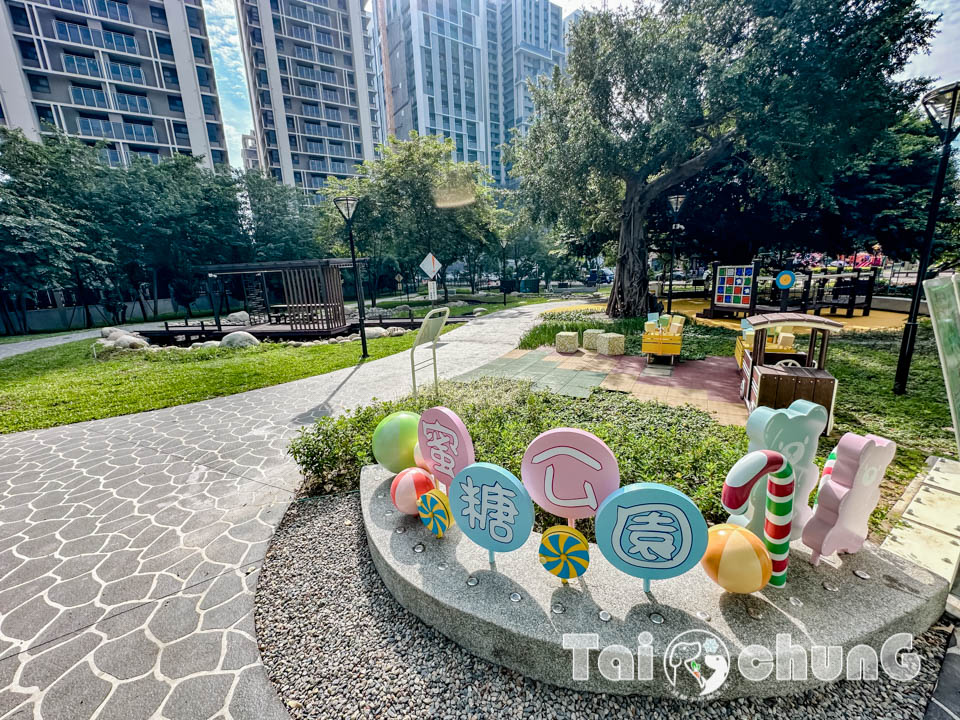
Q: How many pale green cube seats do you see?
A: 3